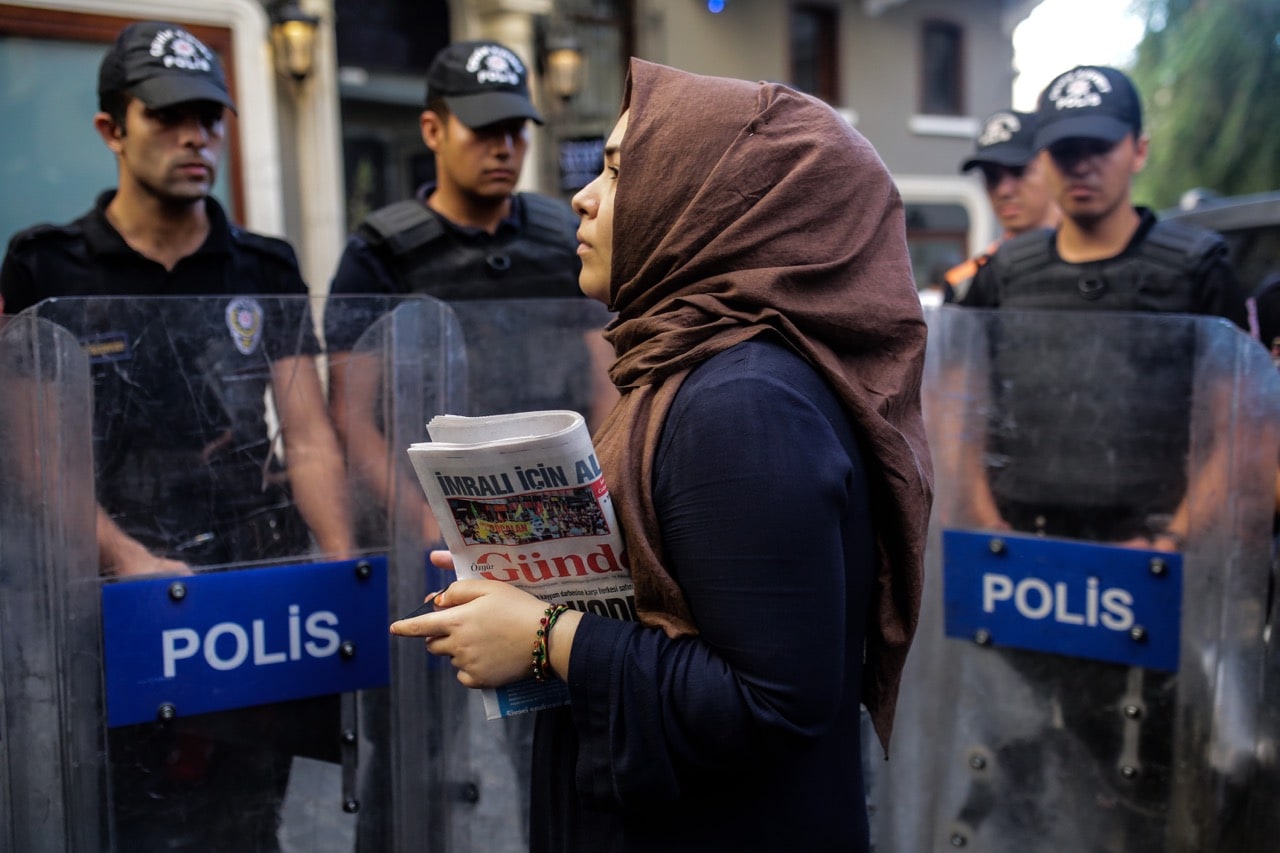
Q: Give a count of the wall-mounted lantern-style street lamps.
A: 2